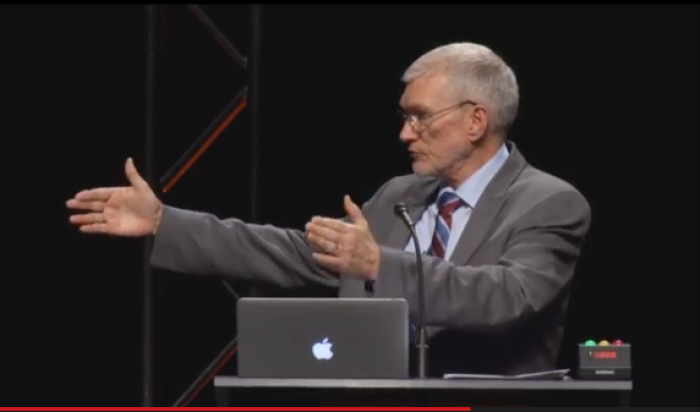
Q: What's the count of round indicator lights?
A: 3